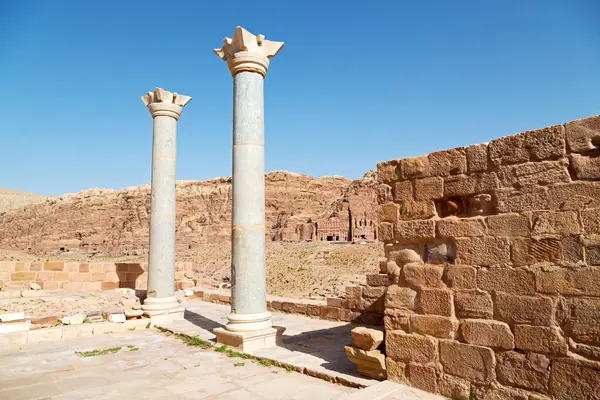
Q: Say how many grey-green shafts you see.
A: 2